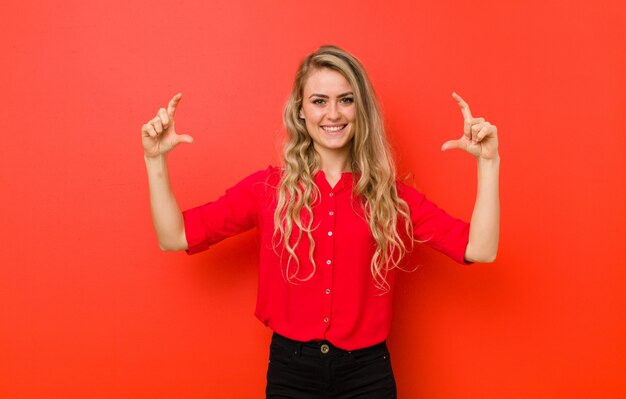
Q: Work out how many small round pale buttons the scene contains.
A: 6